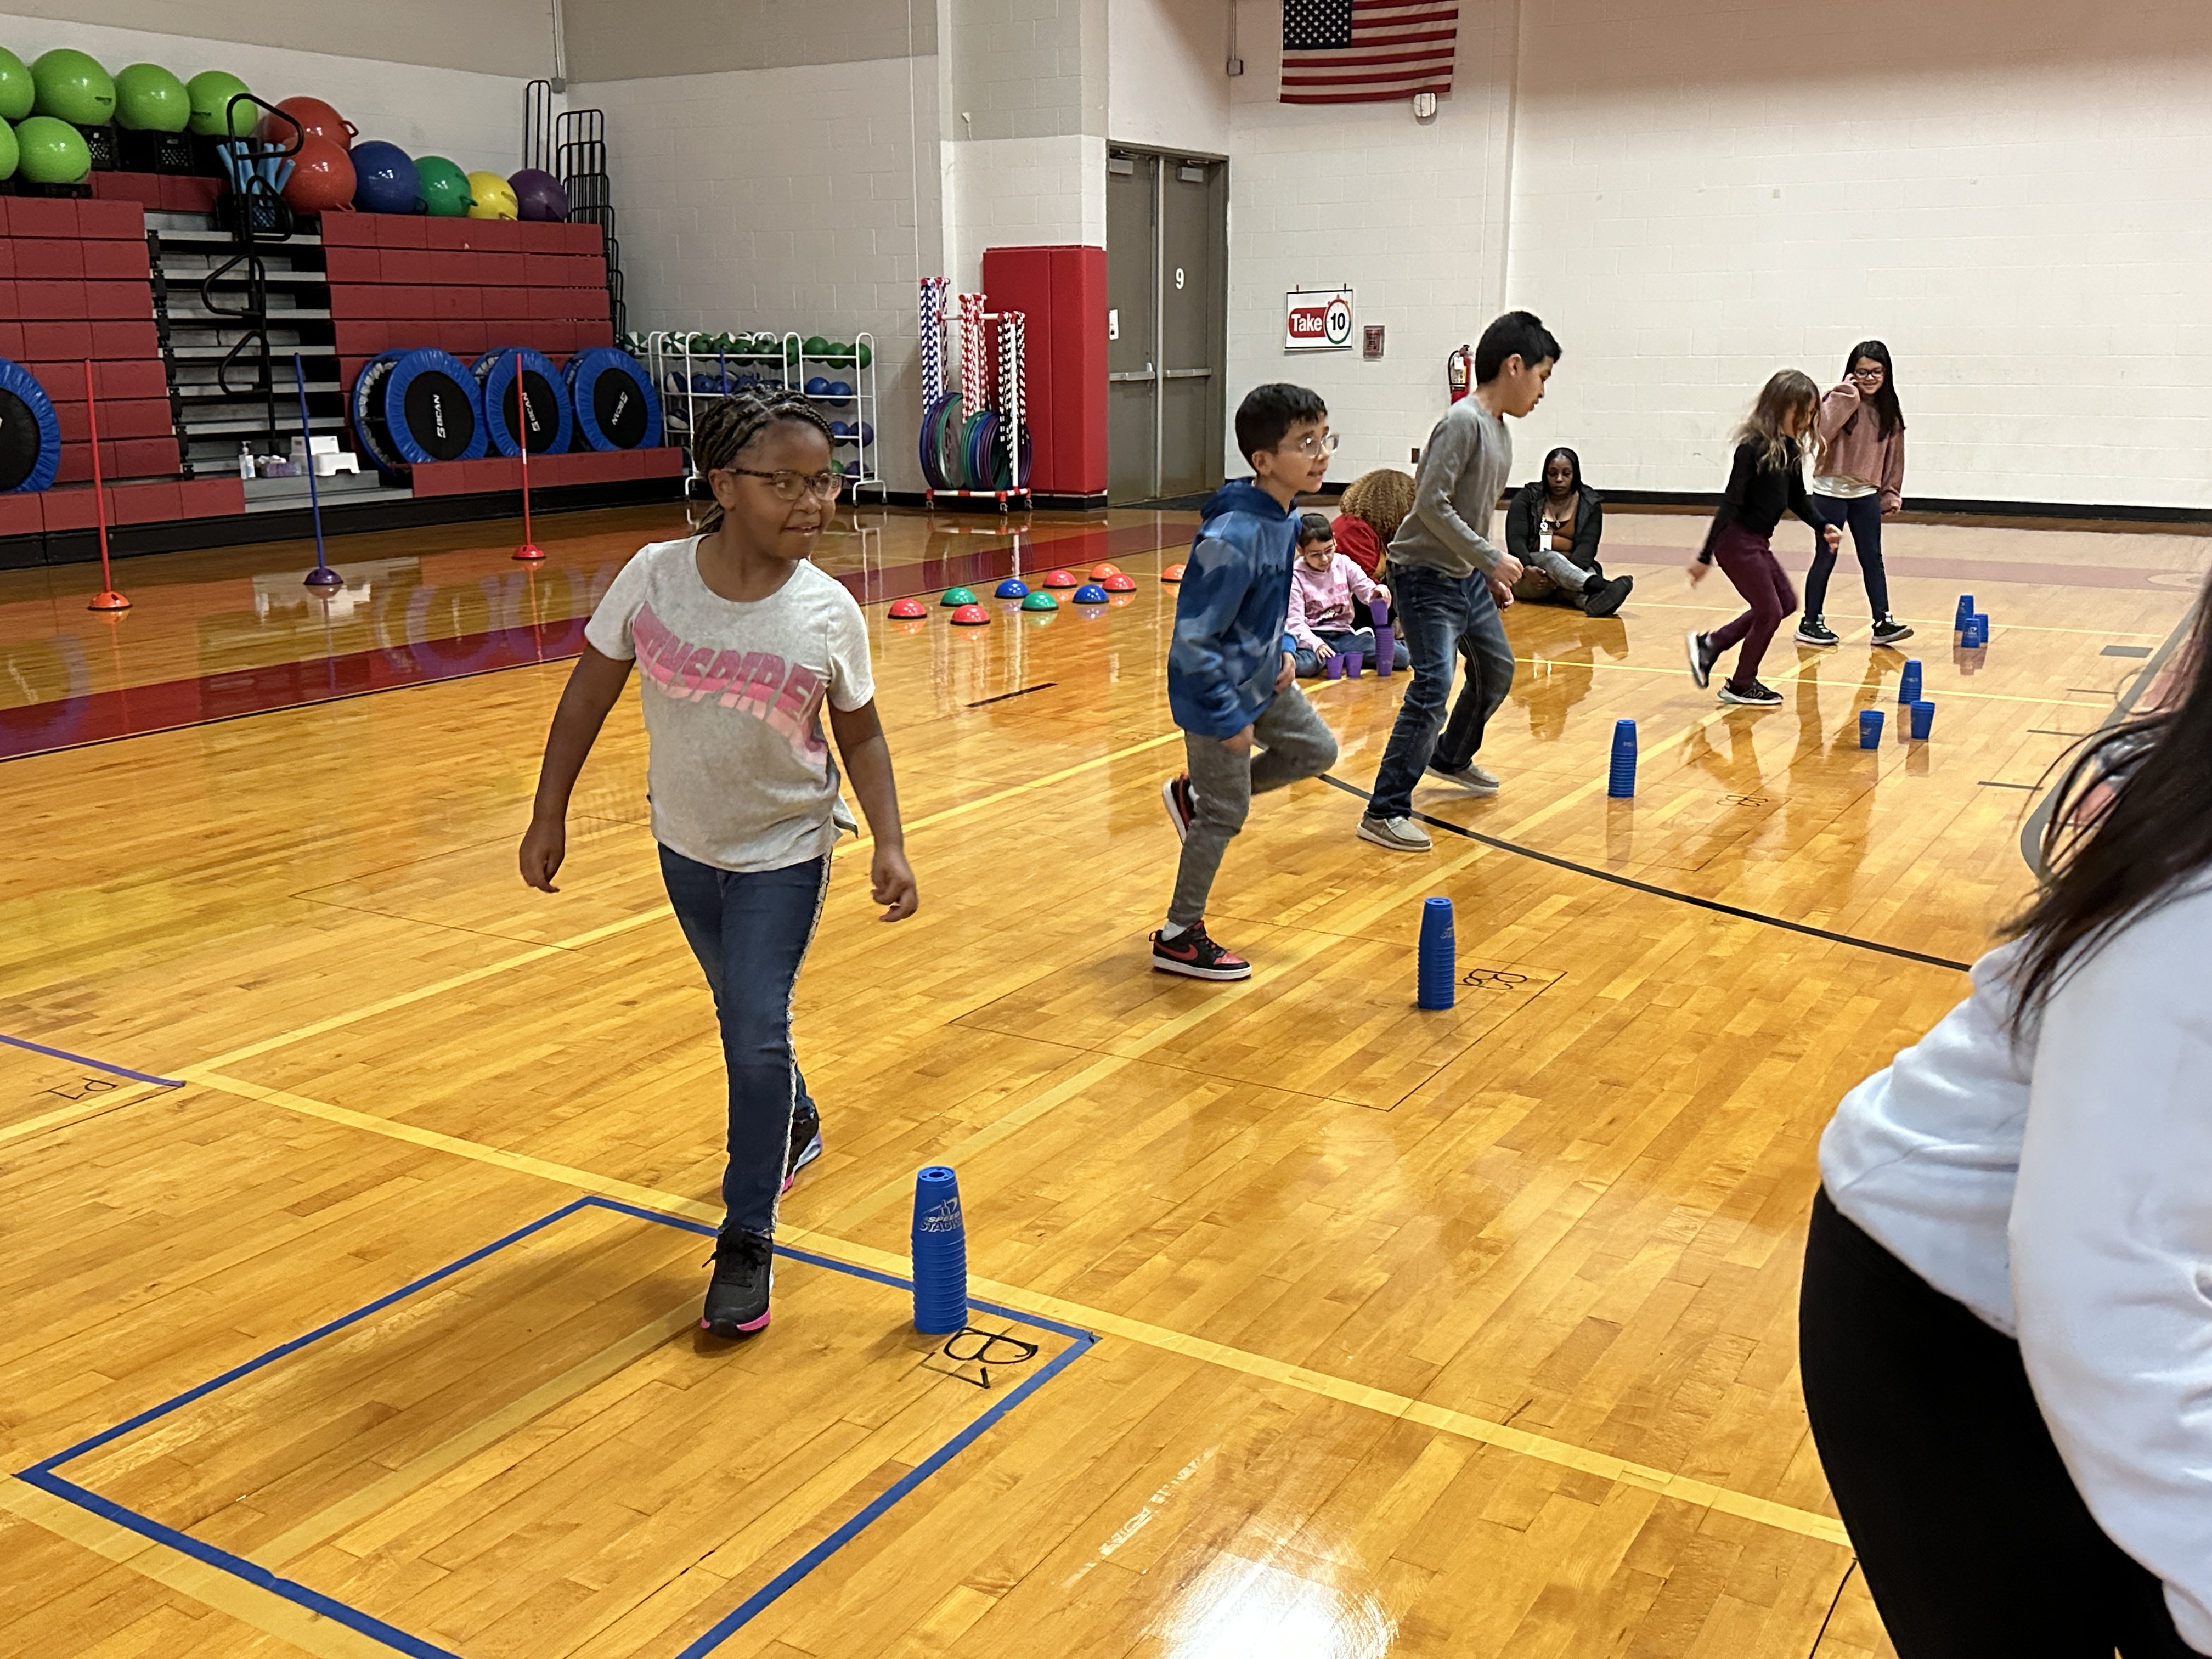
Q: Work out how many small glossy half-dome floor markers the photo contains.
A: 10